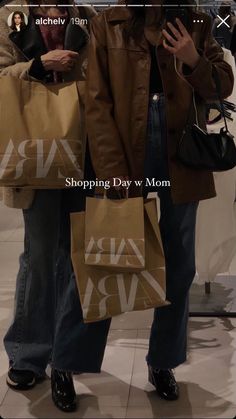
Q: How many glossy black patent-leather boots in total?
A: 2